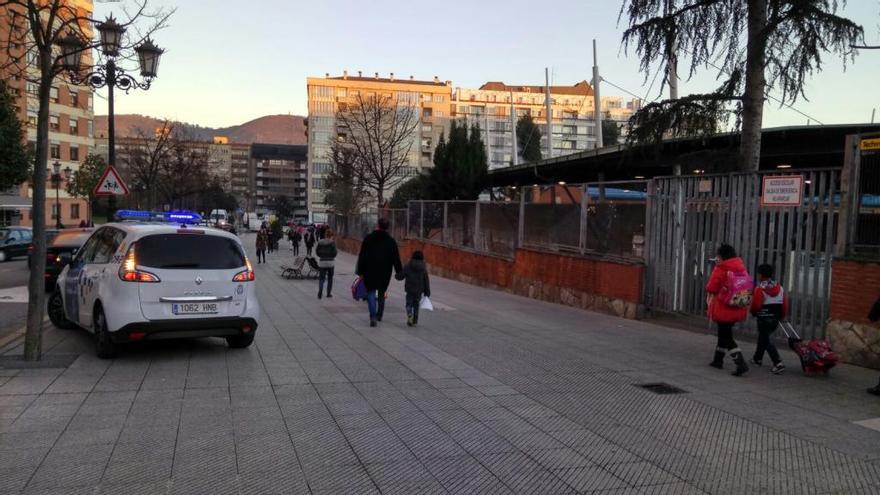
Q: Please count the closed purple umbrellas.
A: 0